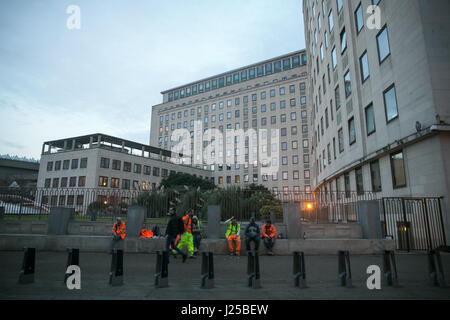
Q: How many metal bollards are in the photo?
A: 10